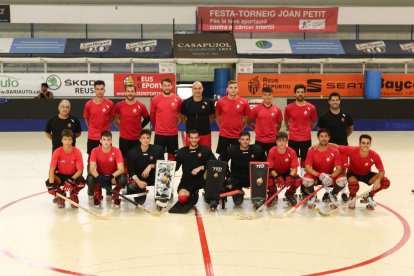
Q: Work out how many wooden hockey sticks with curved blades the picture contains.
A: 5